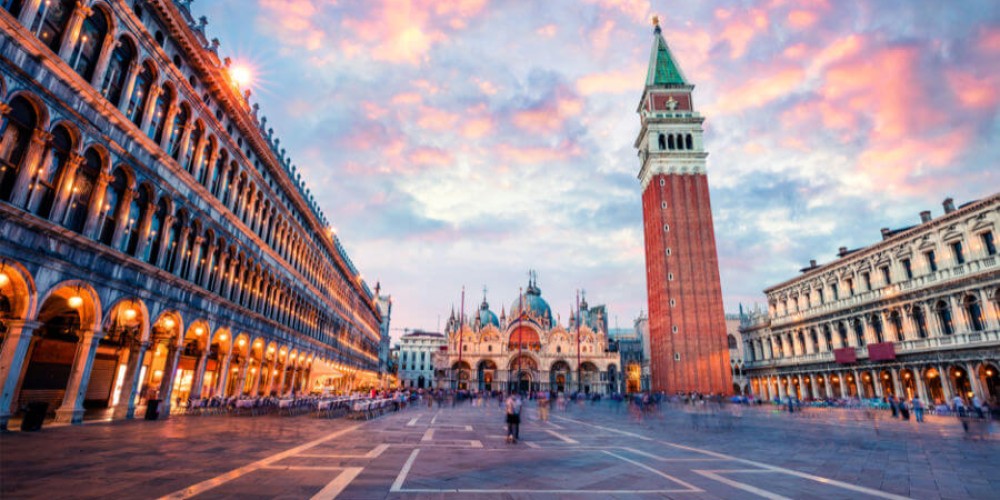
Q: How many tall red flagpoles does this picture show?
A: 3